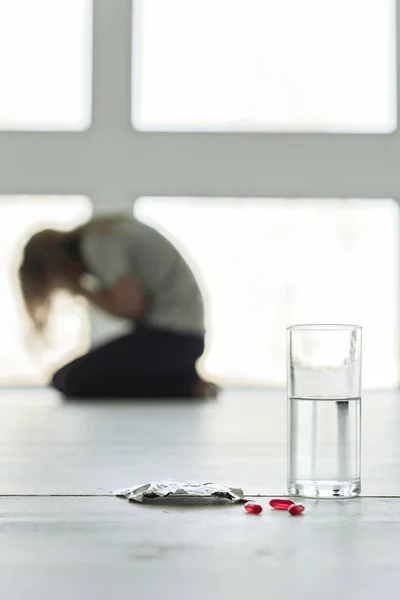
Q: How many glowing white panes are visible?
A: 4